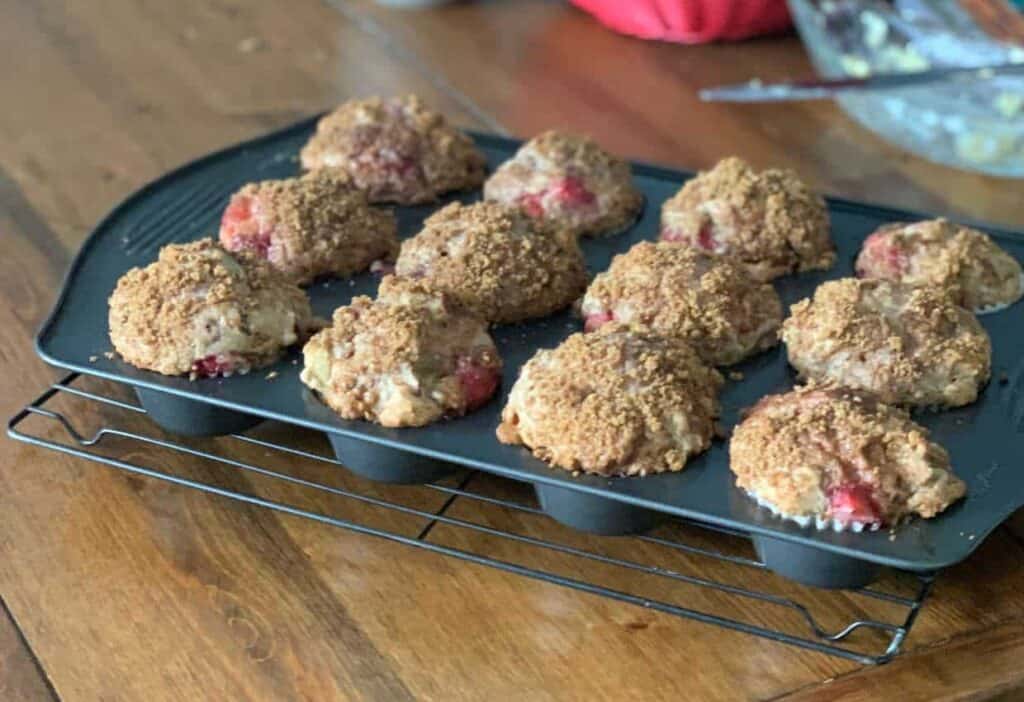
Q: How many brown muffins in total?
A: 12